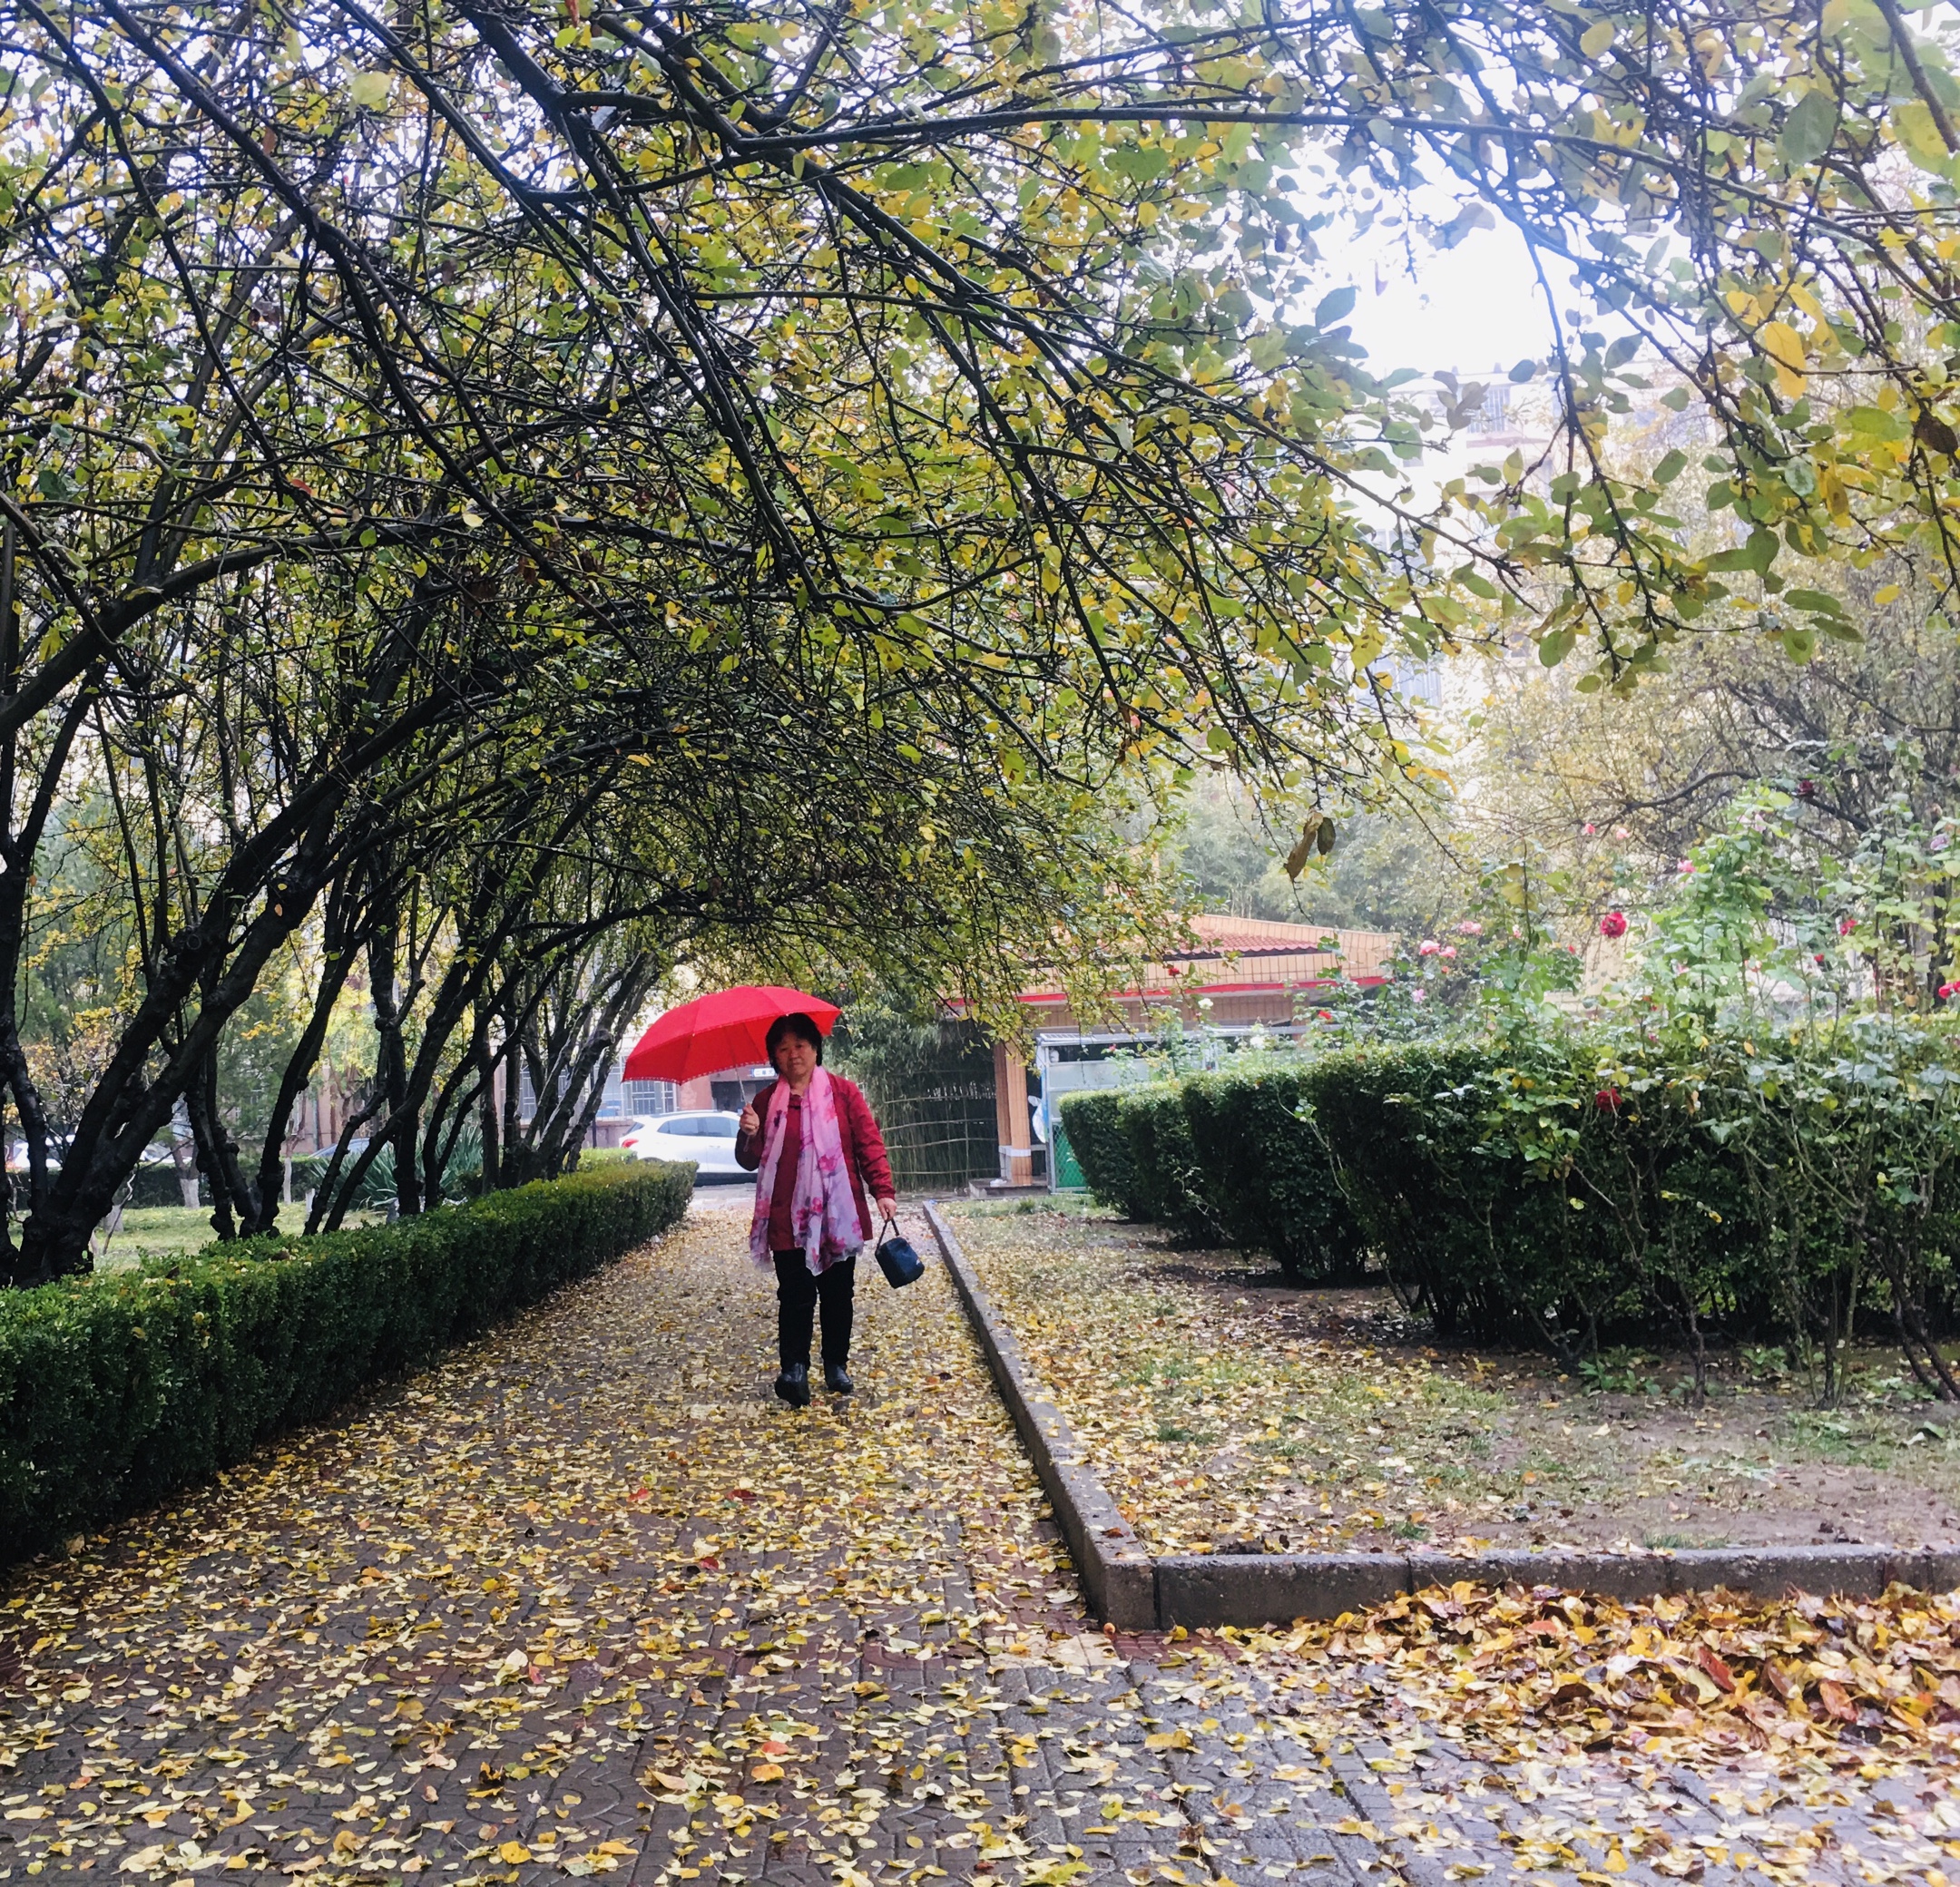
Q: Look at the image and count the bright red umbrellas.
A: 1